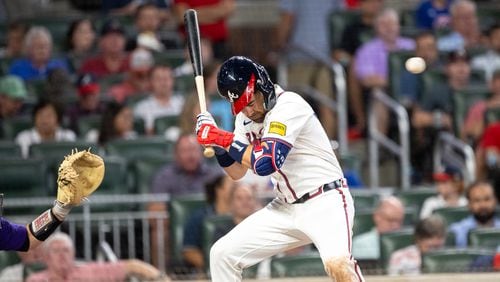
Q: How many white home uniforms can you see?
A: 1